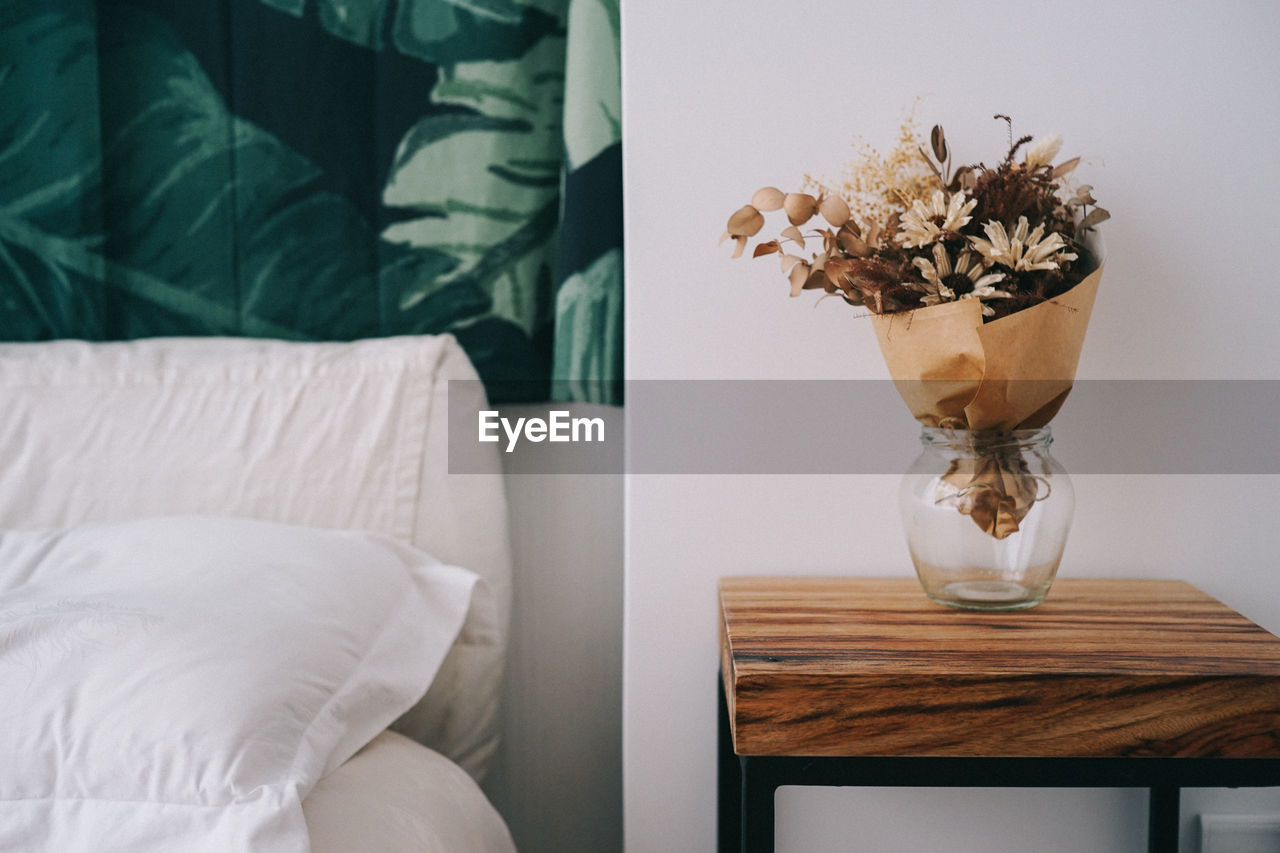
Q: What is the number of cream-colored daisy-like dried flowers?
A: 3